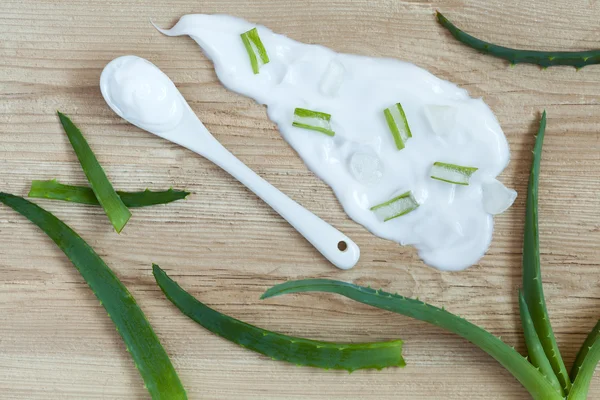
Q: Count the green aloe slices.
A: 5